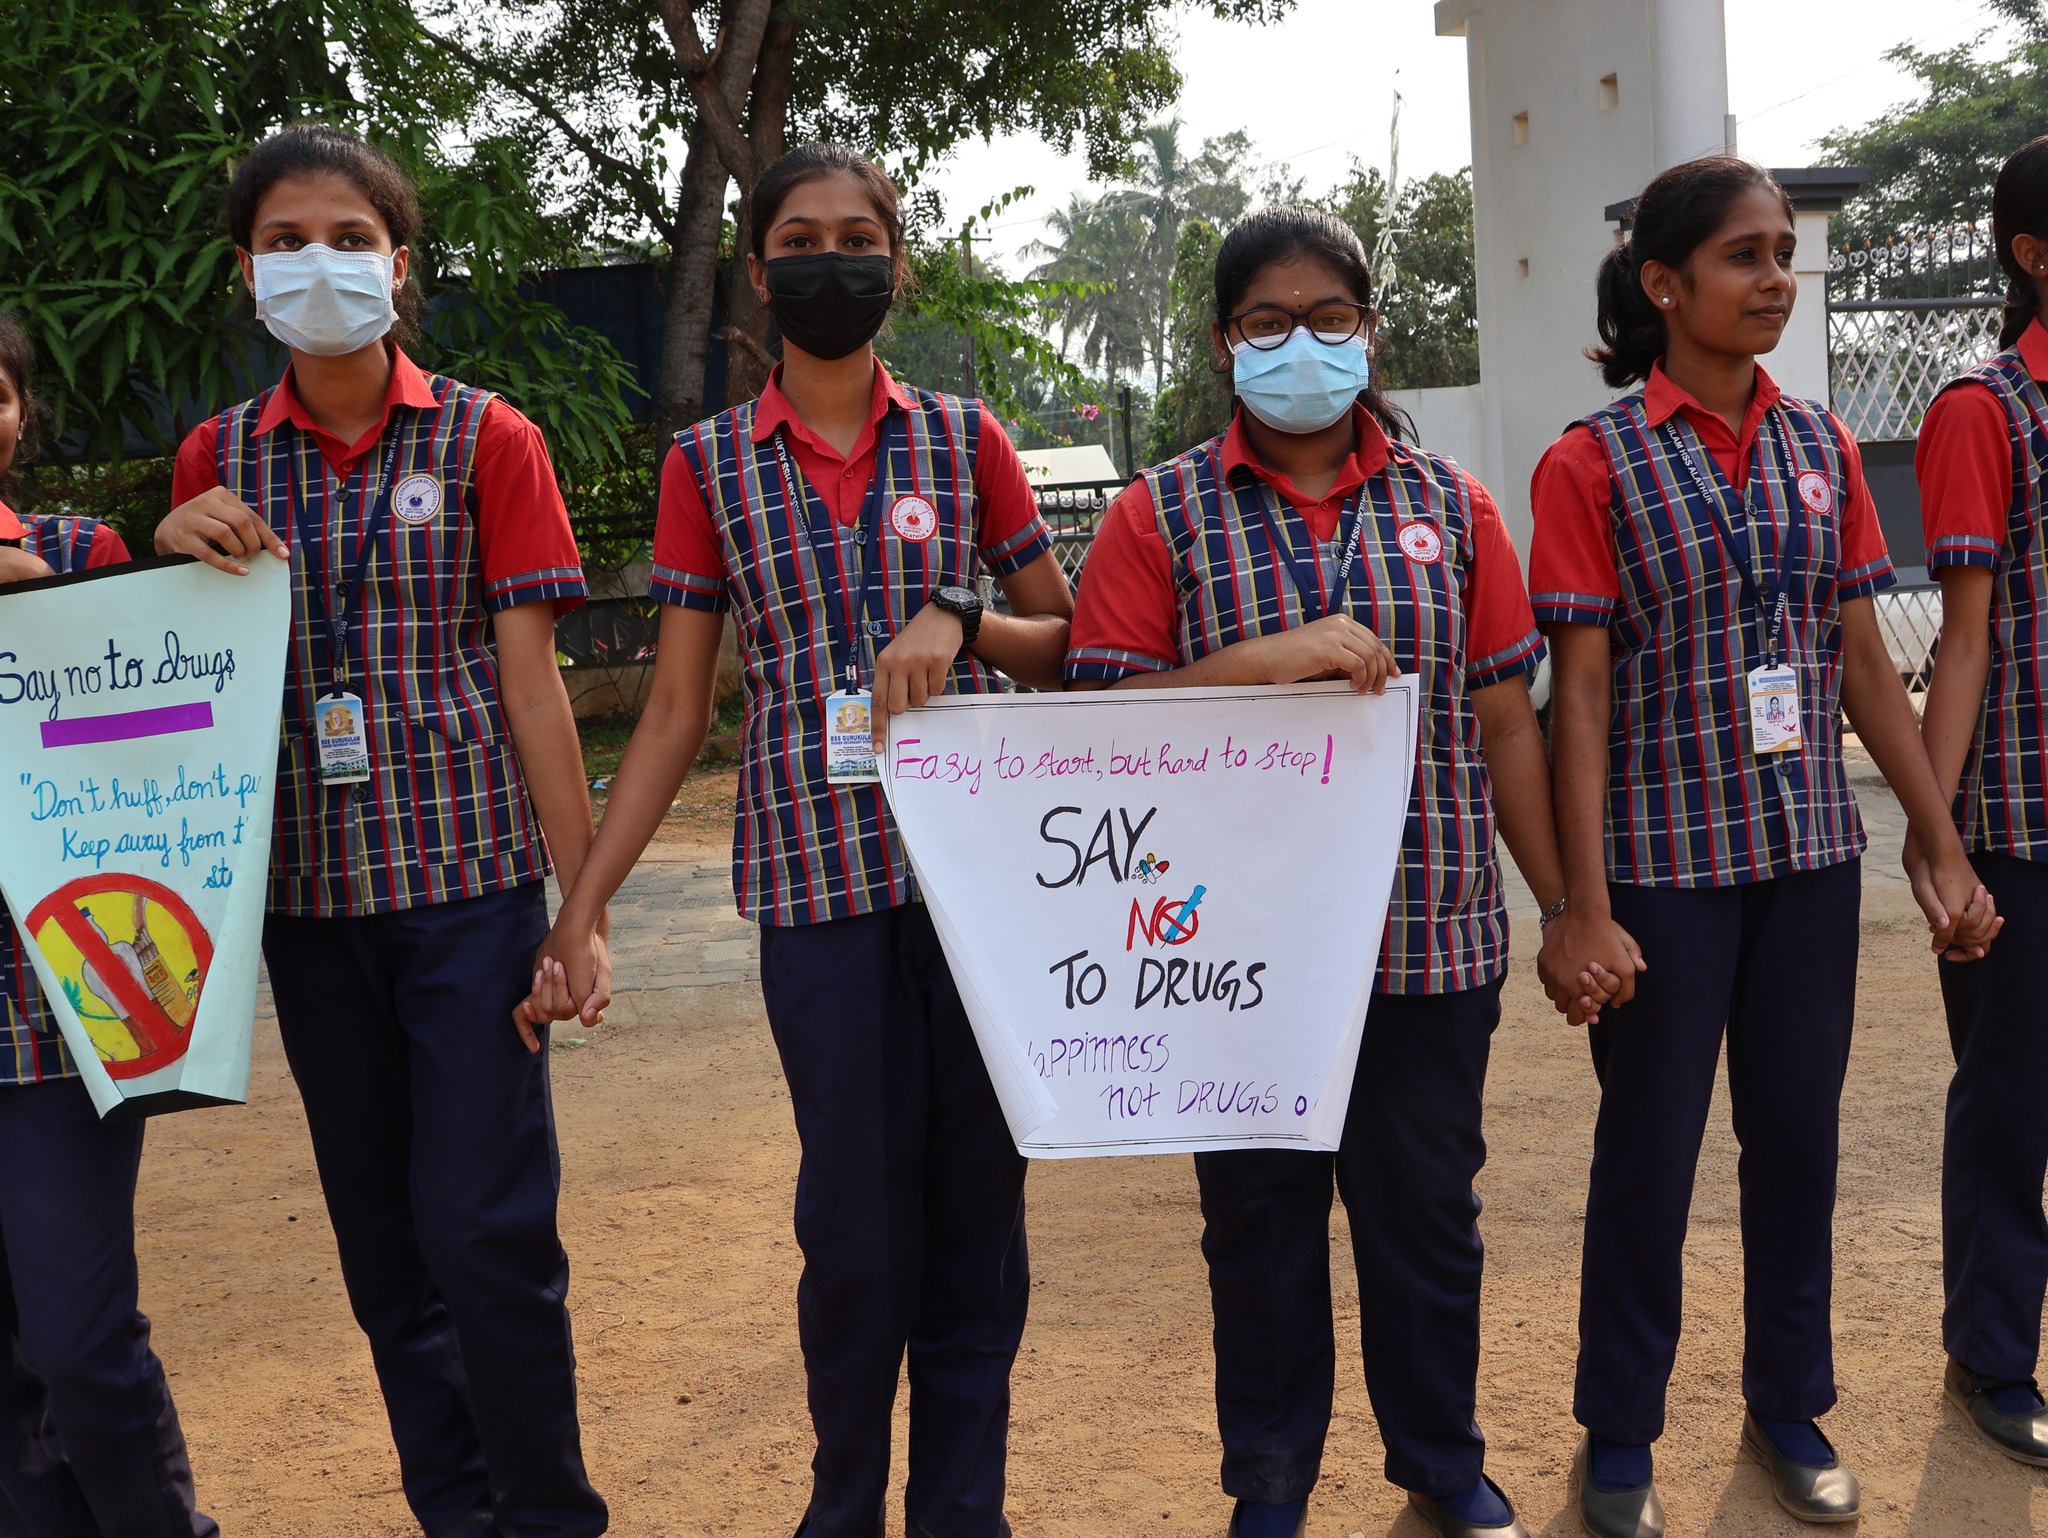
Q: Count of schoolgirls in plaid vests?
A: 6